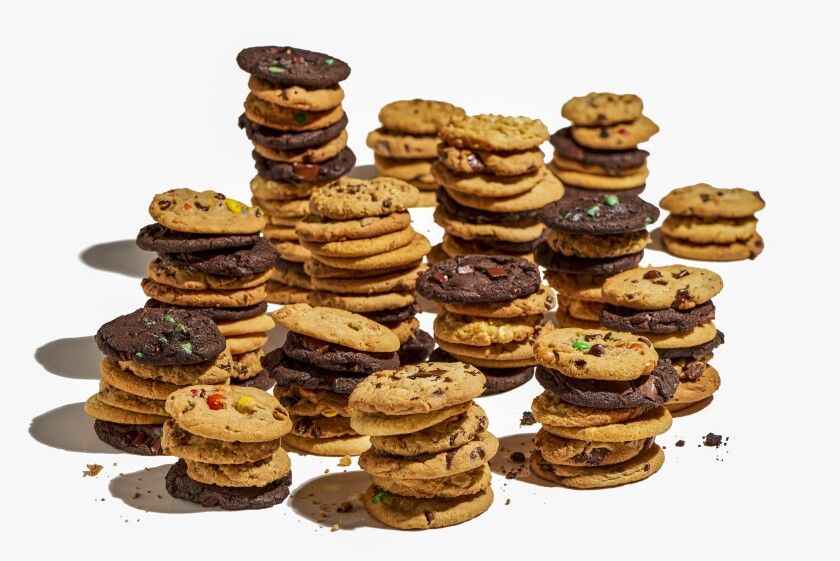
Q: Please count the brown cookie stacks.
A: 15